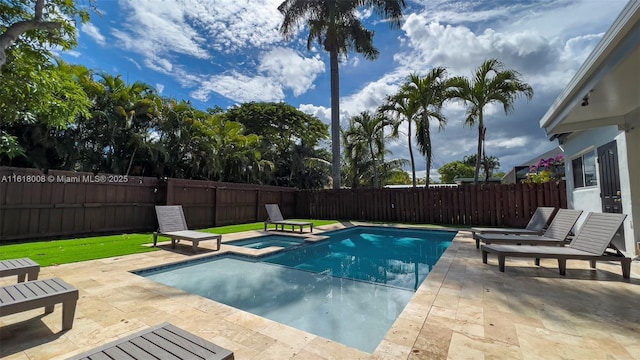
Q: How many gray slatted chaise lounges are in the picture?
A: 8